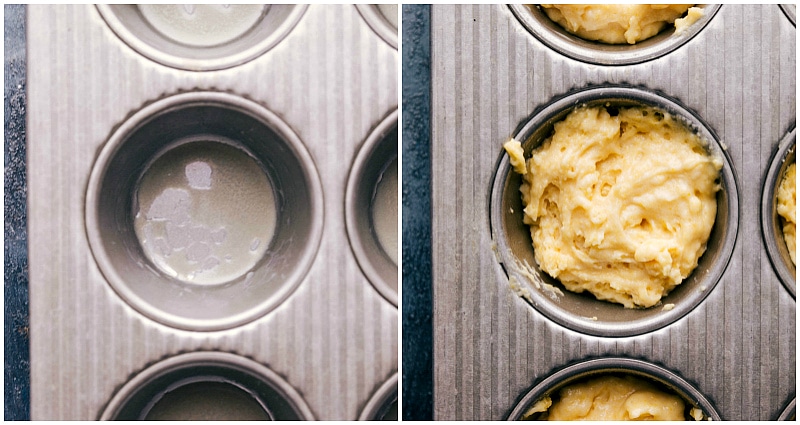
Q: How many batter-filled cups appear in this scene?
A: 4